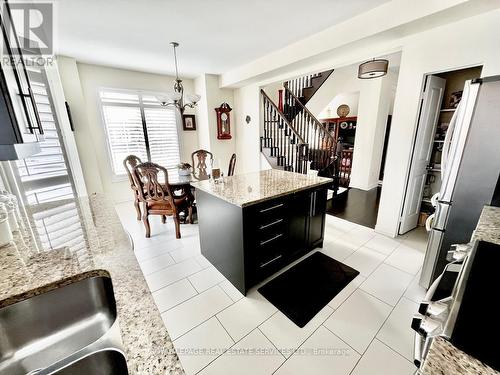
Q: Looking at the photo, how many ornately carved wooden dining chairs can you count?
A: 4